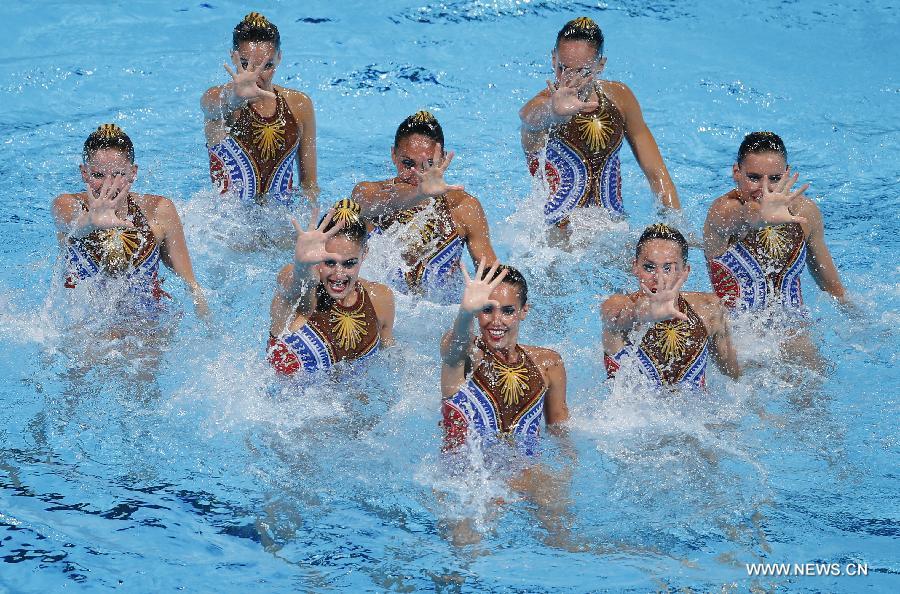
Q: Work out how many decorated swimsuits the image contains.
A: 8